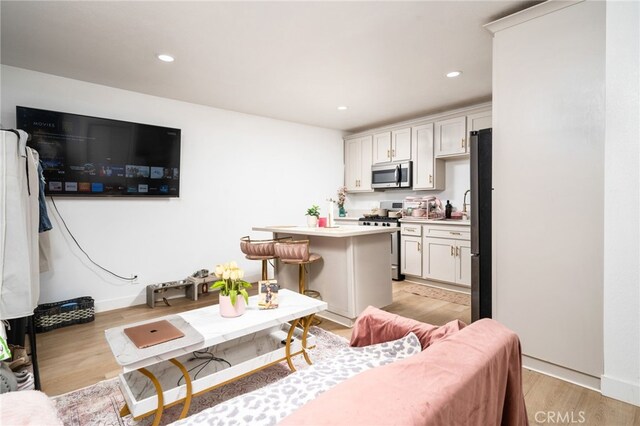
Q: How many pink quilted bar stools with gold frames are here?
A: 2